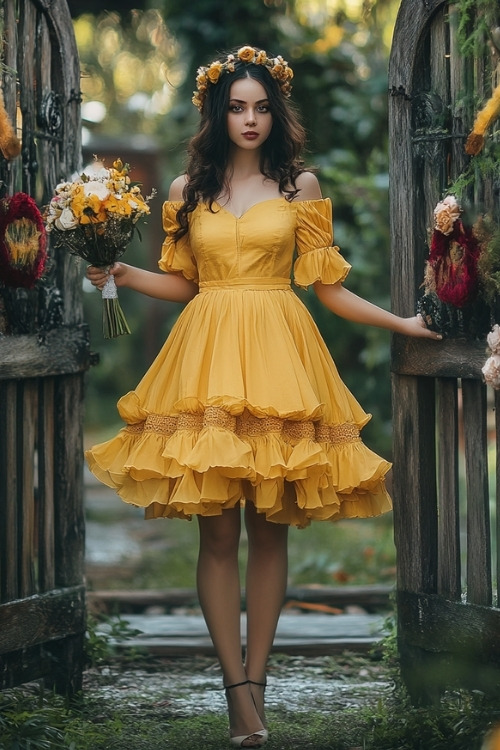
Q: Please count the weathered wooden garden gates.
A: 2